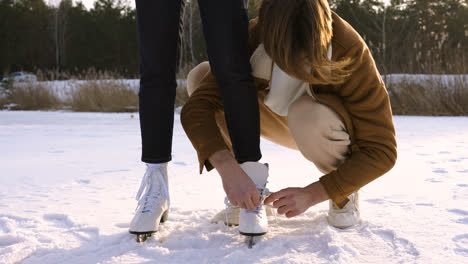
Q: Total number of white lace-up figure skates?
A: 2